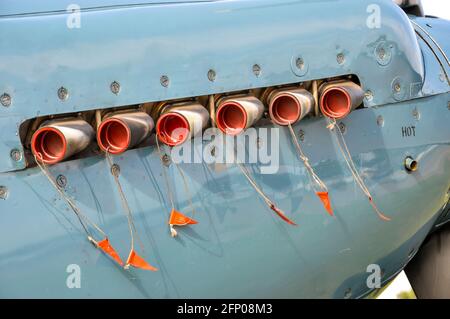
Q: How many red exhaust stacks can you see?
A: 6